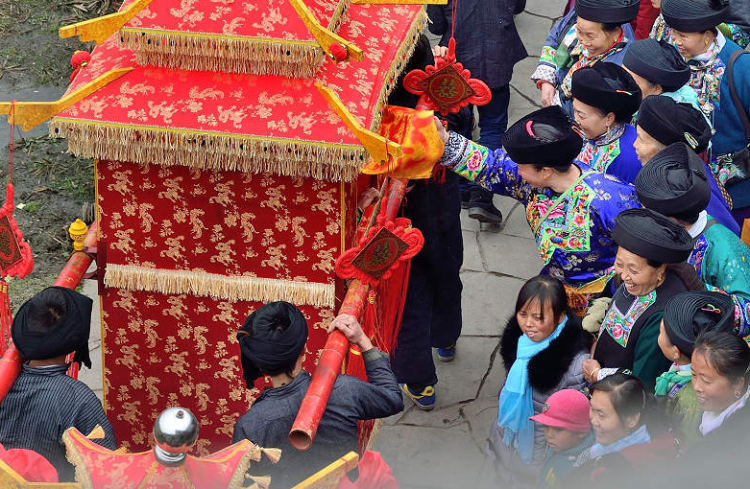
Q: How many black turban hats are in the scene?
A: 11